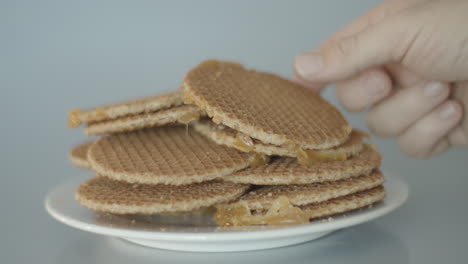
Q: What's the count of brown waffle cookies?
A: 10